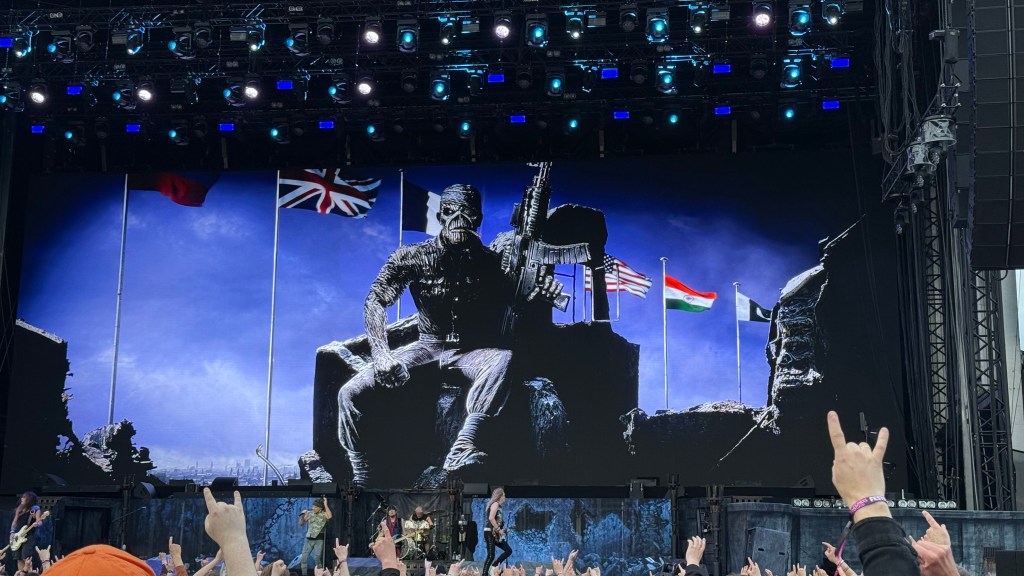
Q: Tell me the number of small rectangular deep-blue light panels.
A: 15